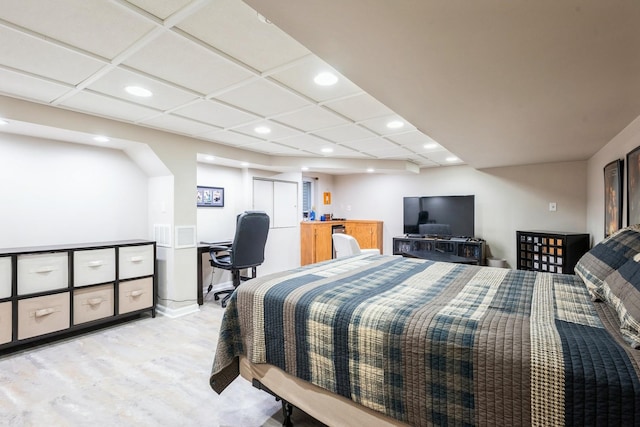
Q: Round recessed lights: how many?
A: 13